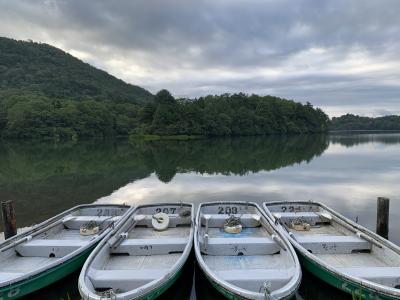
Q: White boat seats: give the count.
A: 12